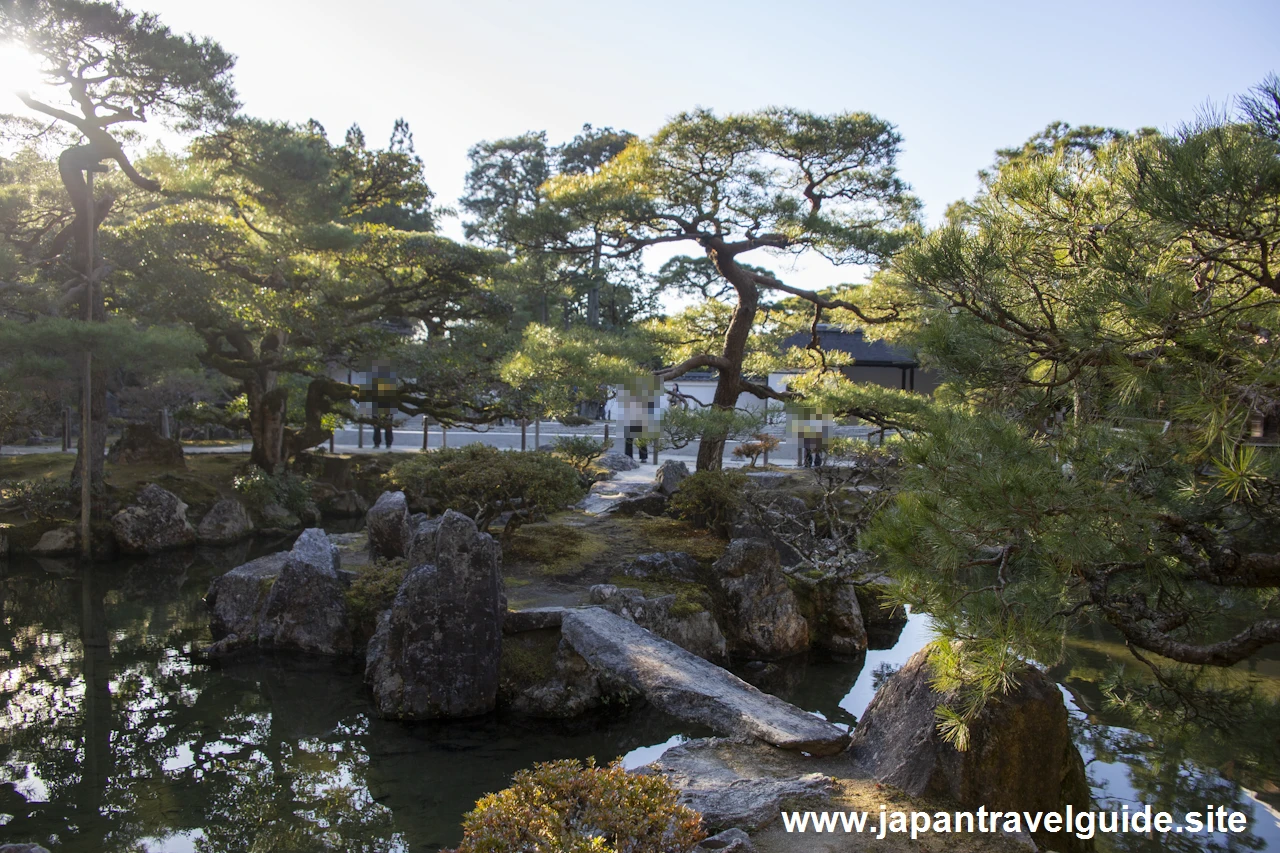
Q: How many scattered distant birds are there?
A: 0